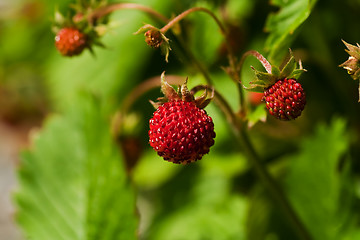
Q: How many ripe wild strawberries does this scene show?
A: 3